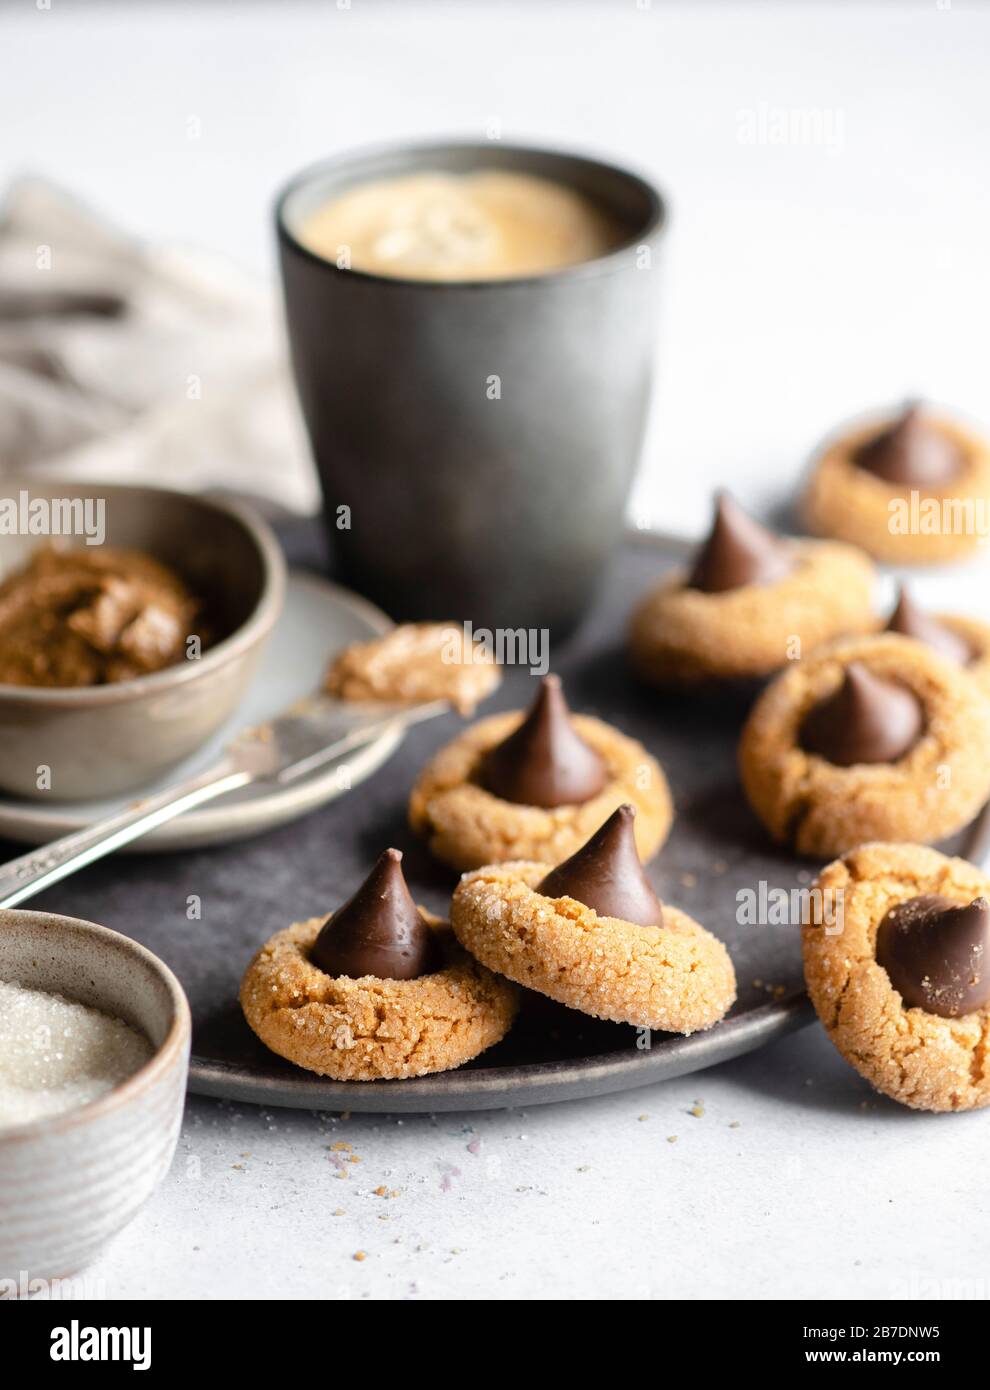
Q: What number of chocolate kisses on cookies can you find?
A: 8